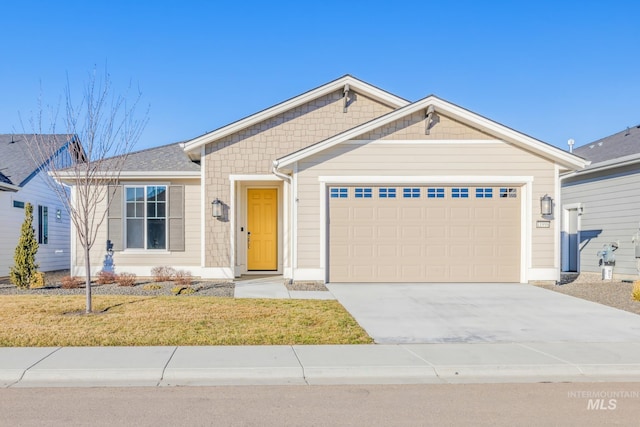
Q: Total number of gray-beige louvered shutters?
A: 2